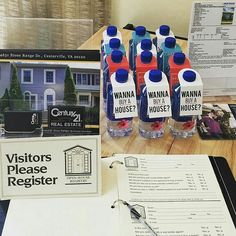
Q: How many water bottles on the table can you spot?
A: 12